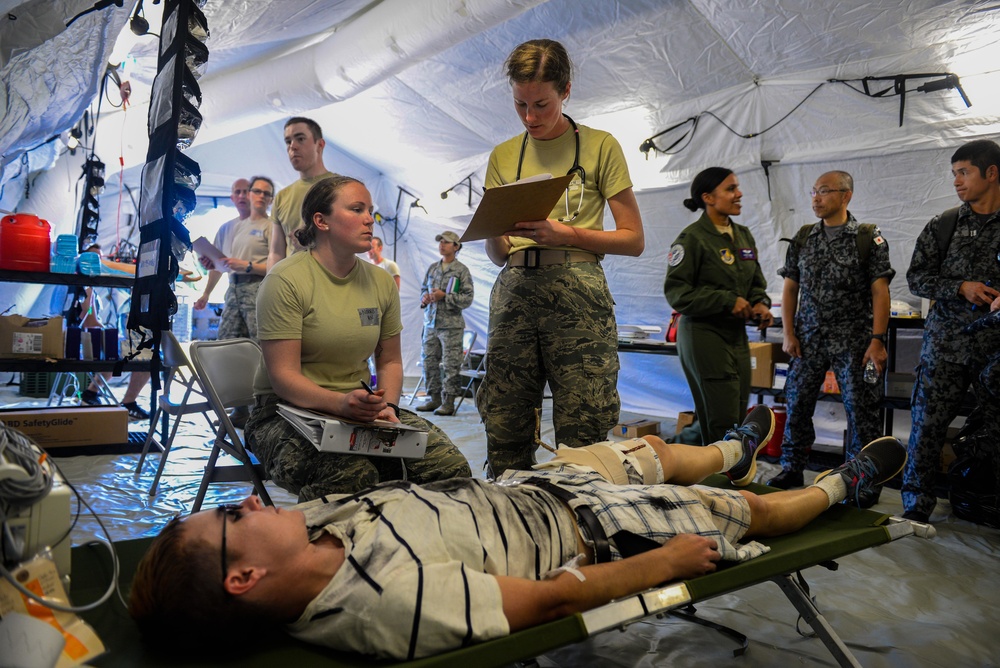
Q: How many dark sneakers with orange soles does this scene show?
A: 2